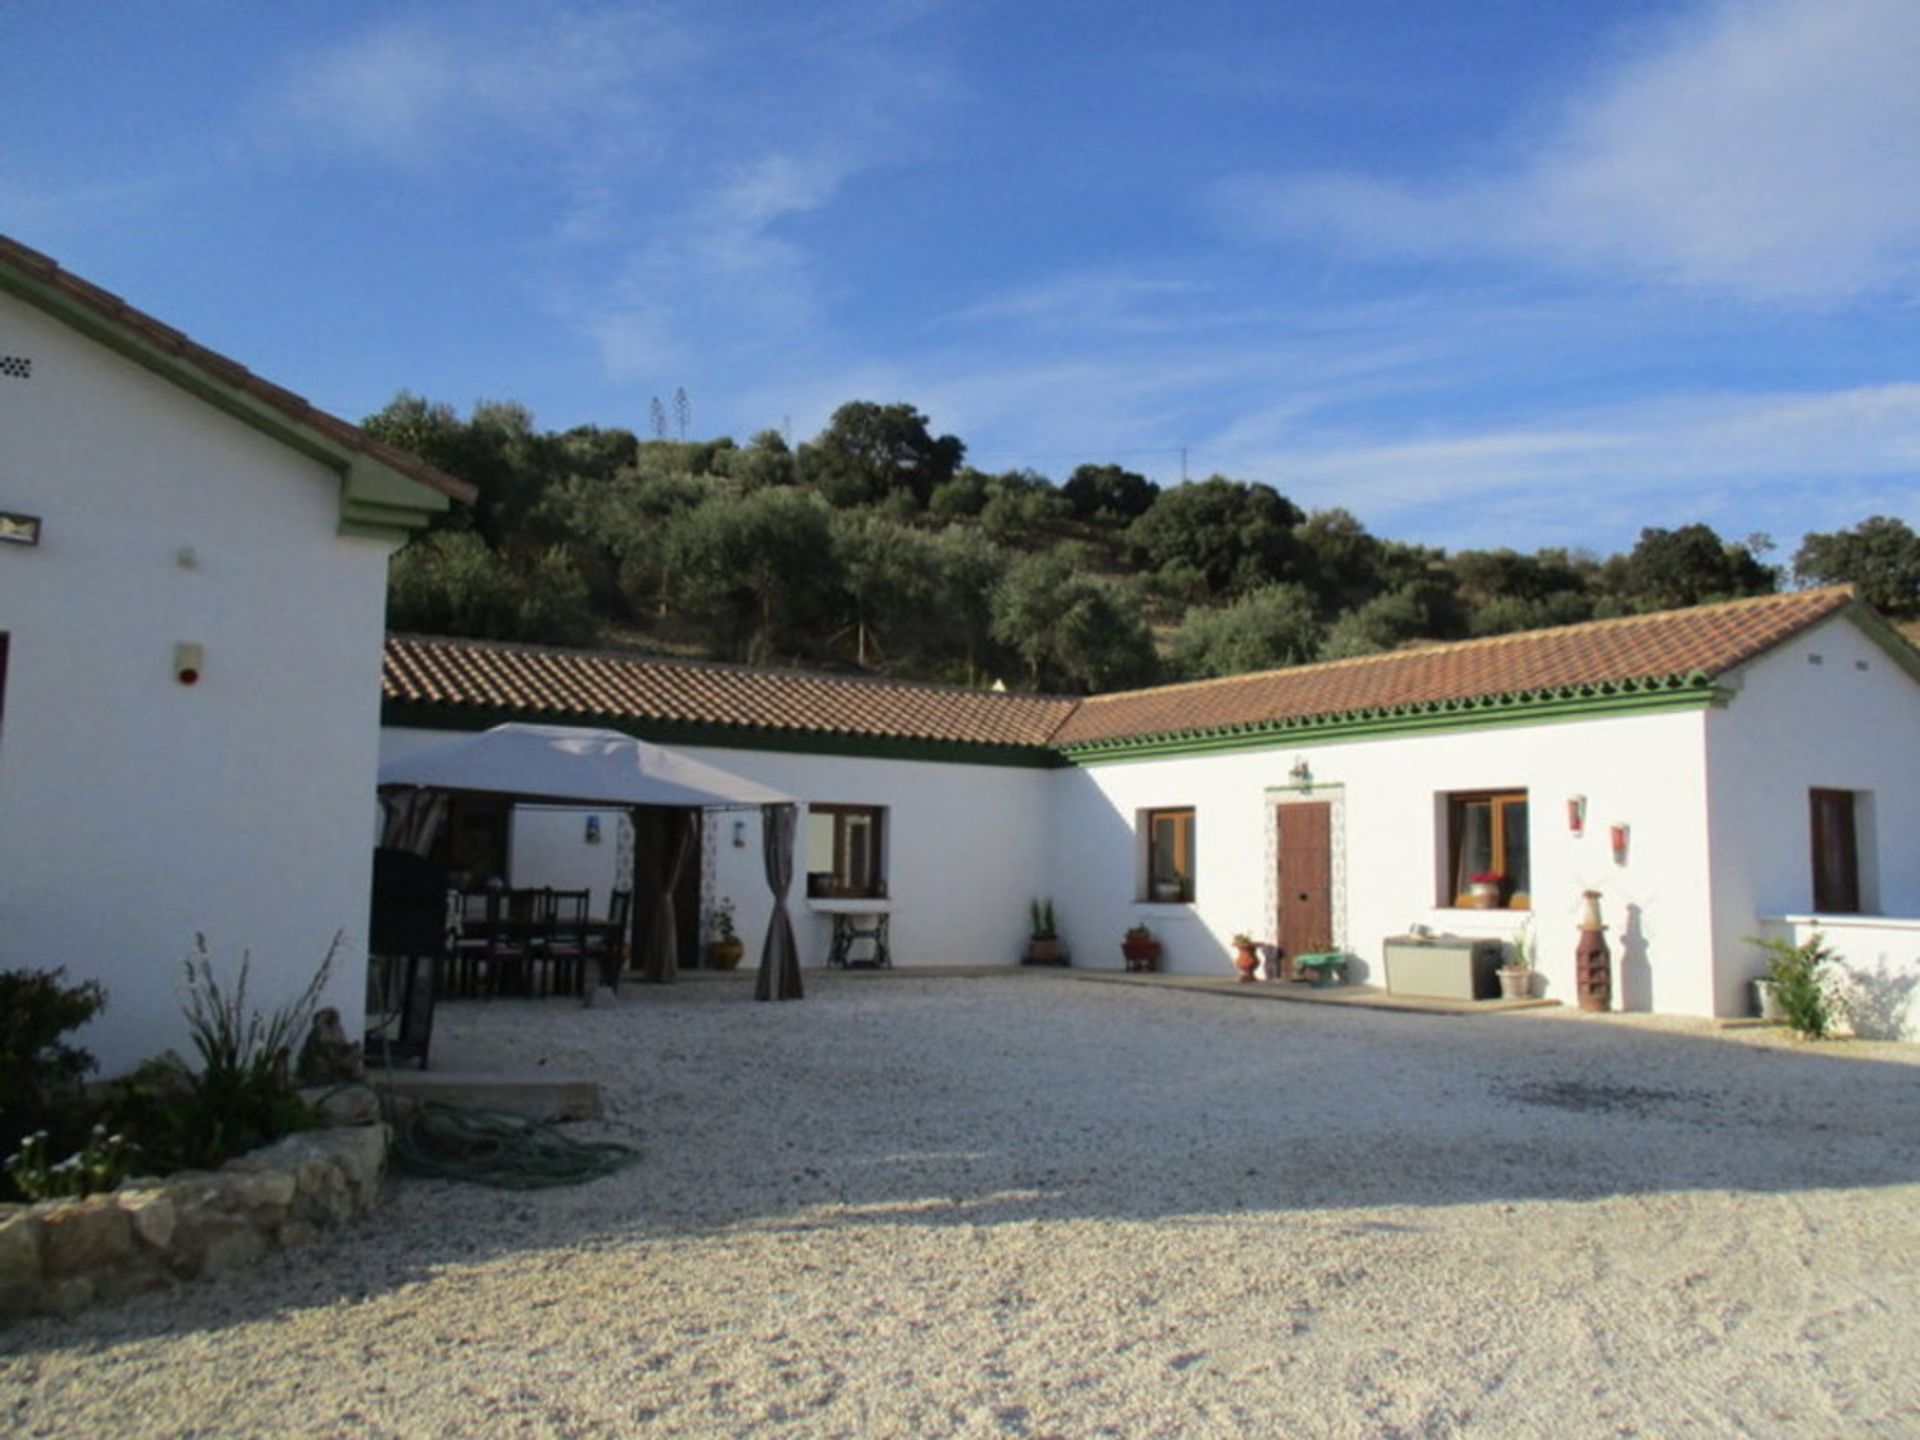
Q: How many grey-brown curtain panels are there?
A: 3